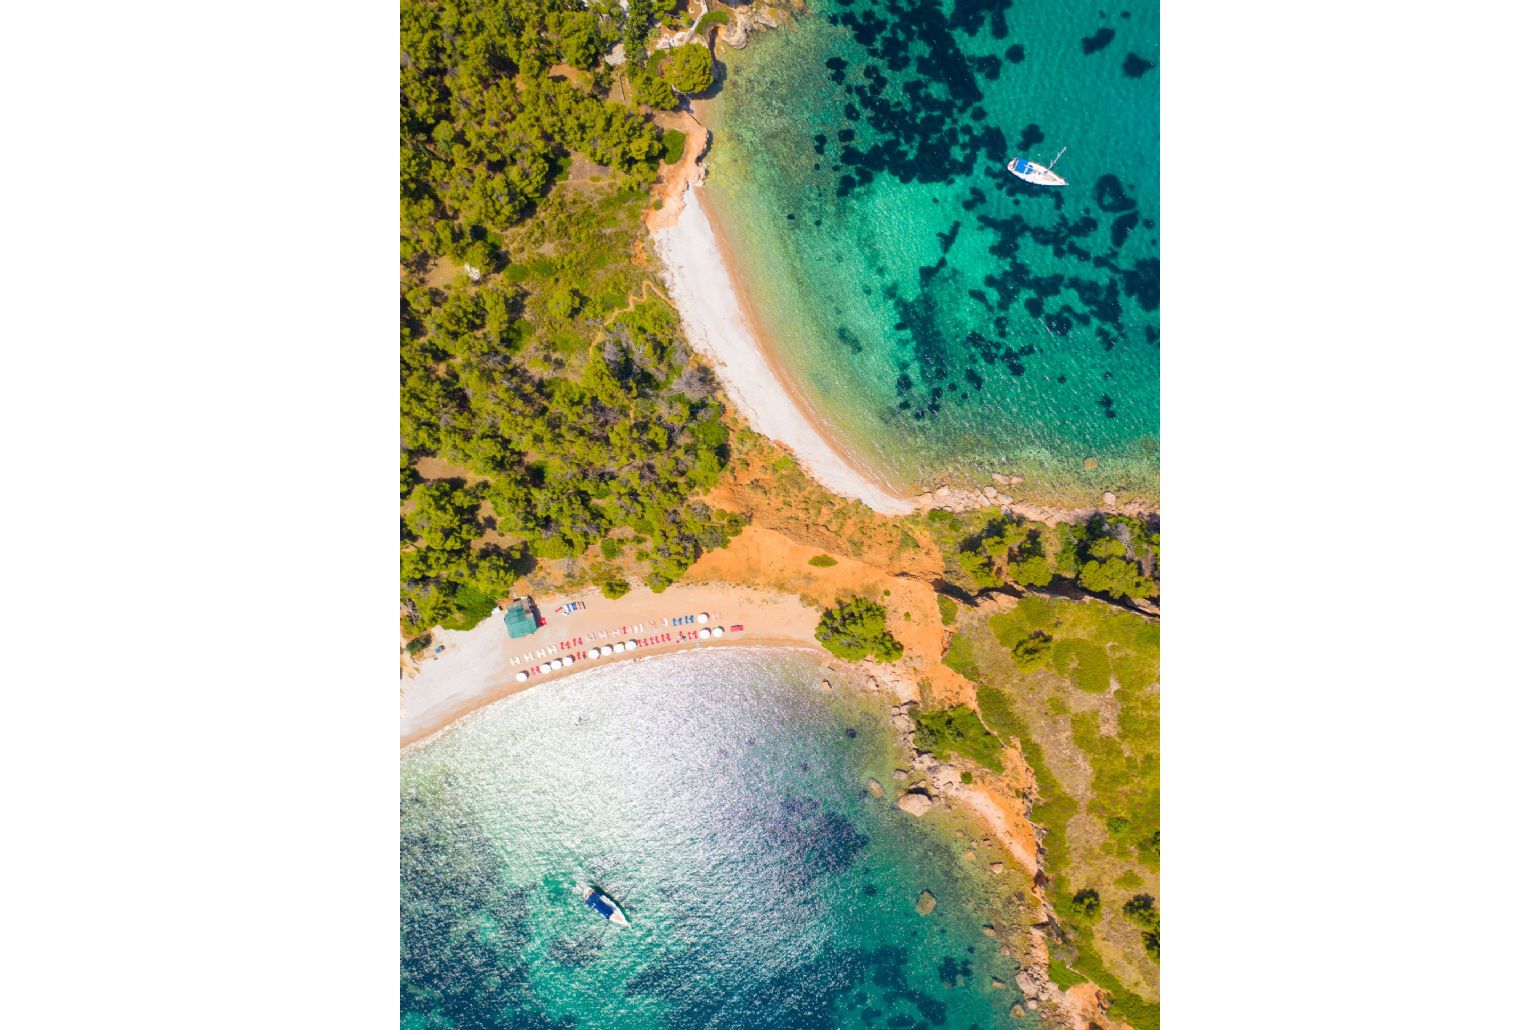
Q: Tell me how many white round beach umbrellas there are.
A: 11